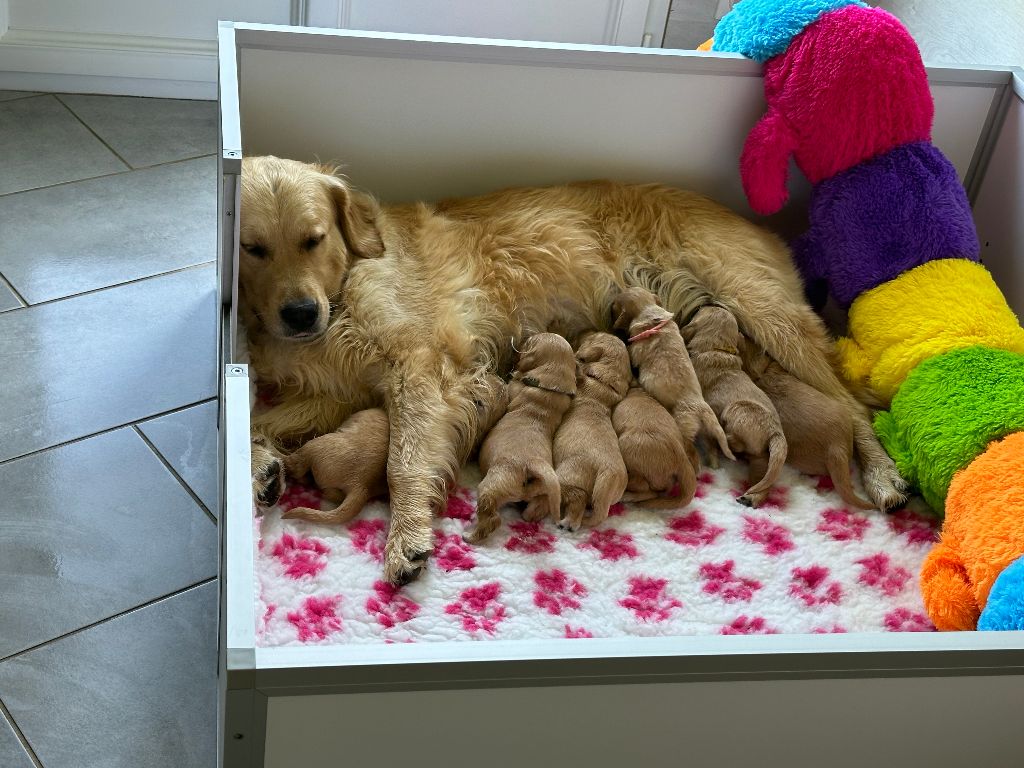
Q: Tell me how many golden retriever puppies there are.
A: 7